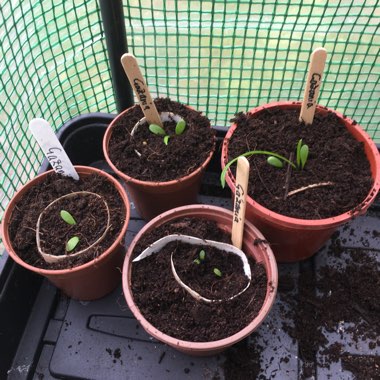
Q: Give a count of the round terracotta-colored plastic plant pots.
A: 4